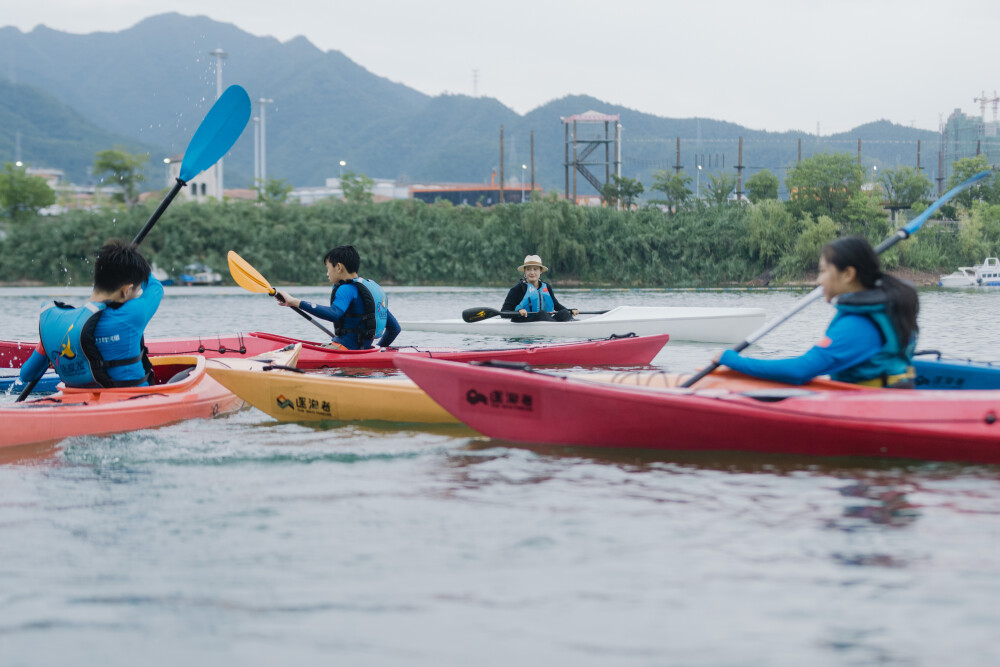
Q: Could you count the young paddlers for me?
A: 3